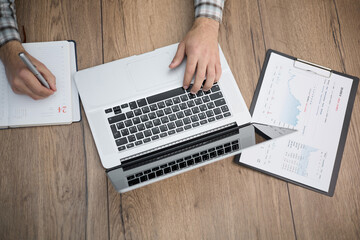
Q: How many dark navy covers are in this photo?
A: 1